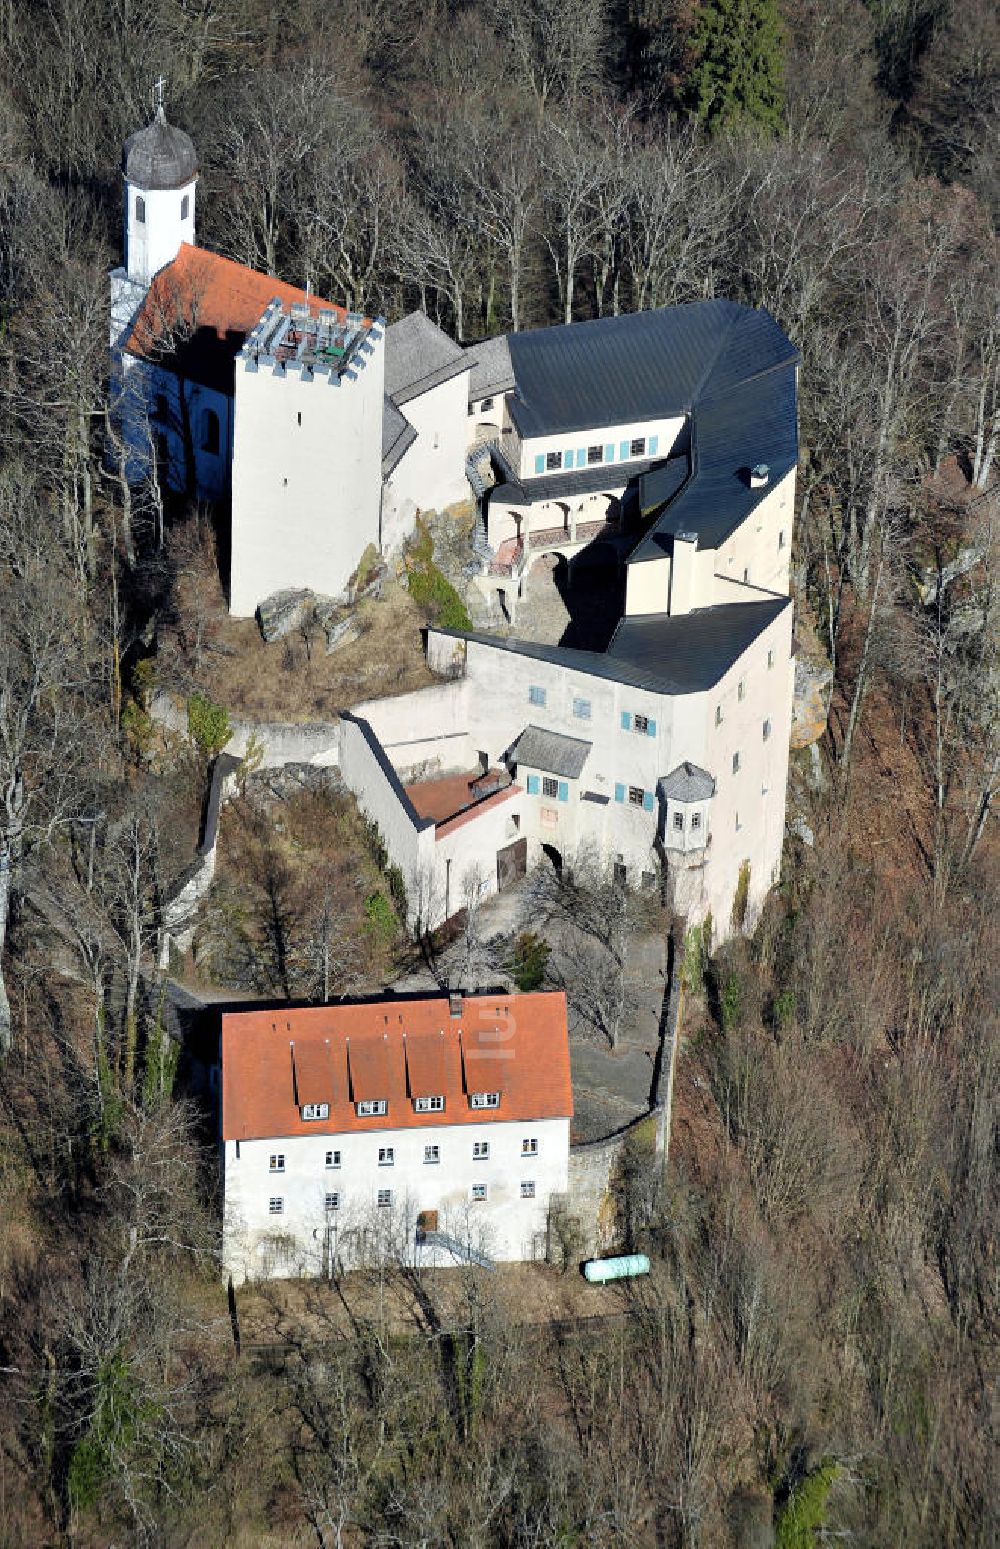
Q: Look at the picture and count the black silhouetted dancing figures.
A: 0